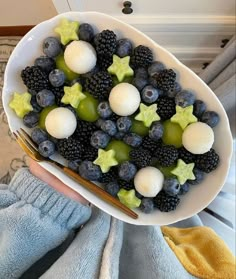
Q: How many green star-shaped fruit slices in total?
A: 9